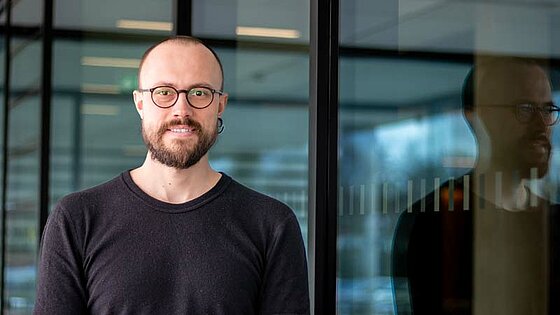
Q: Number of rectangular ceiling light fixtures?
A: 5